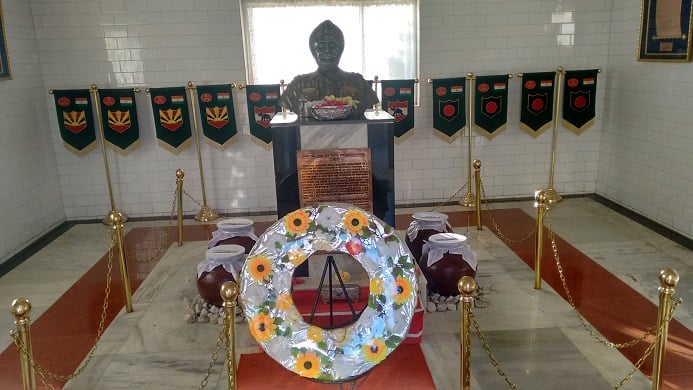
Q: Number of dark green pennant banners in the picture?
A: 10